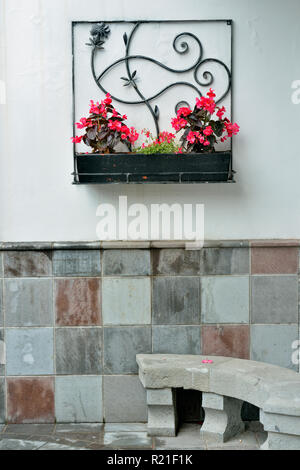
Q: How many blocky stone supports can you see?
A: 3